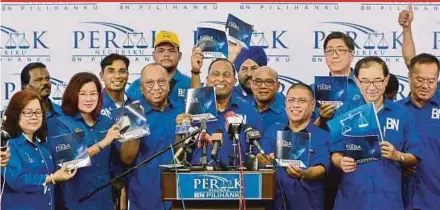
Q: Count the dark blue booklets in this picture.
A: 8